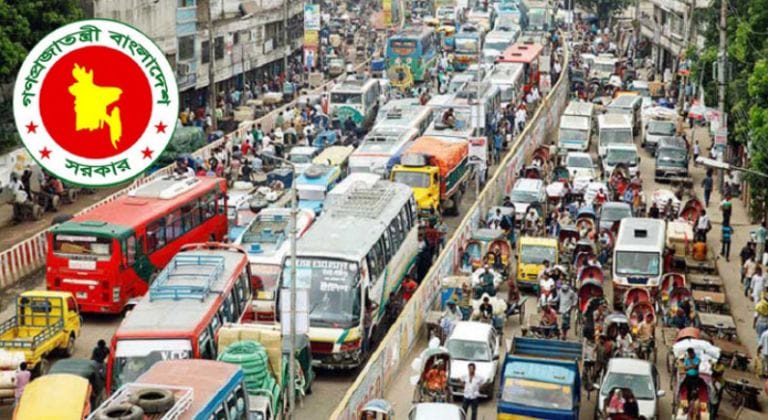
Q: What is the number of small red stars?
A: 4